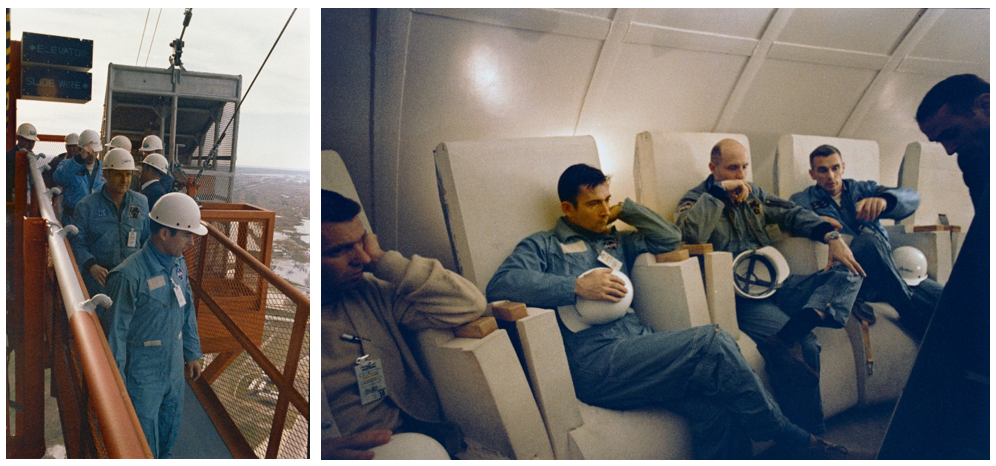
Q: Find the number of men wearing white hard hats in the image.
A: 8